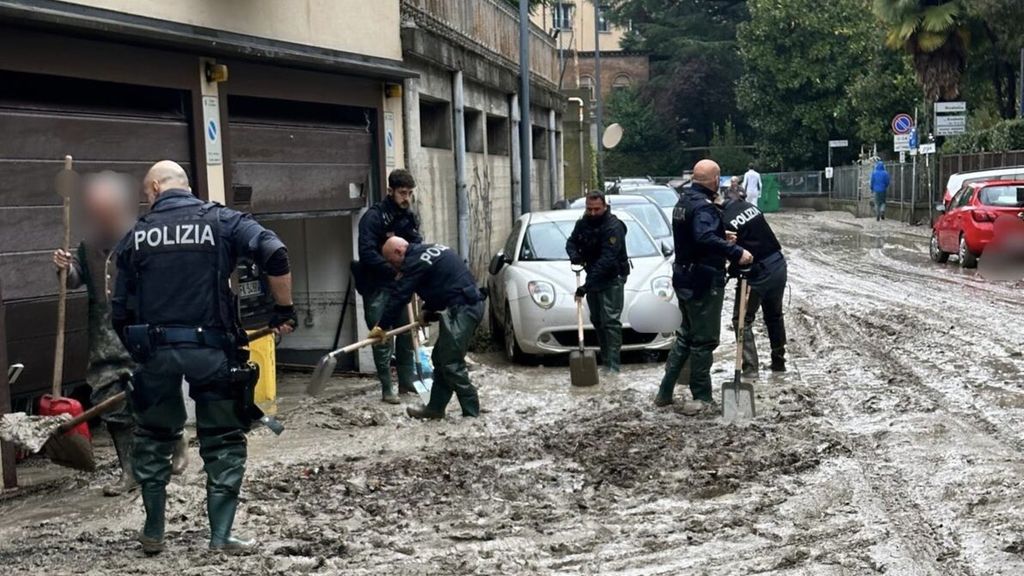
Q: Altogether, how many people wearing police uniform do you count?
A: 6